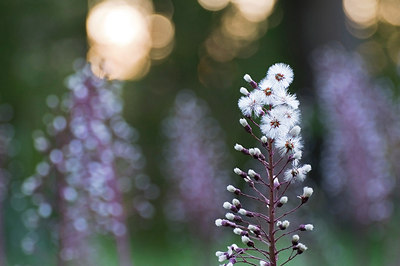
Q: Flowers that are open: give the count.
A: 8